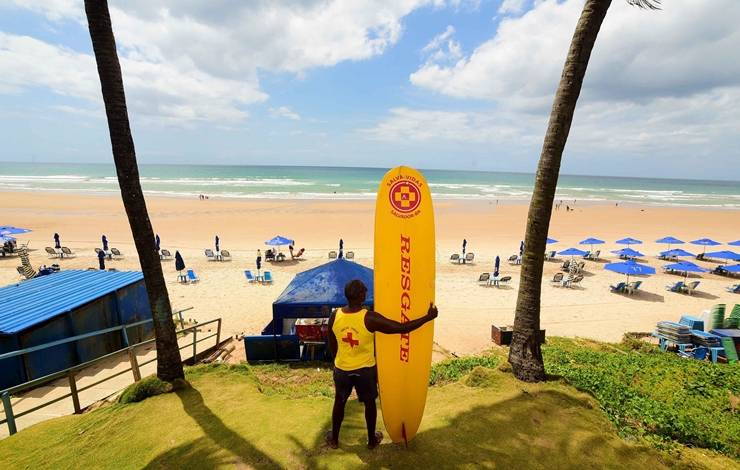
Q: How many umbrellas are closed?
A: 11